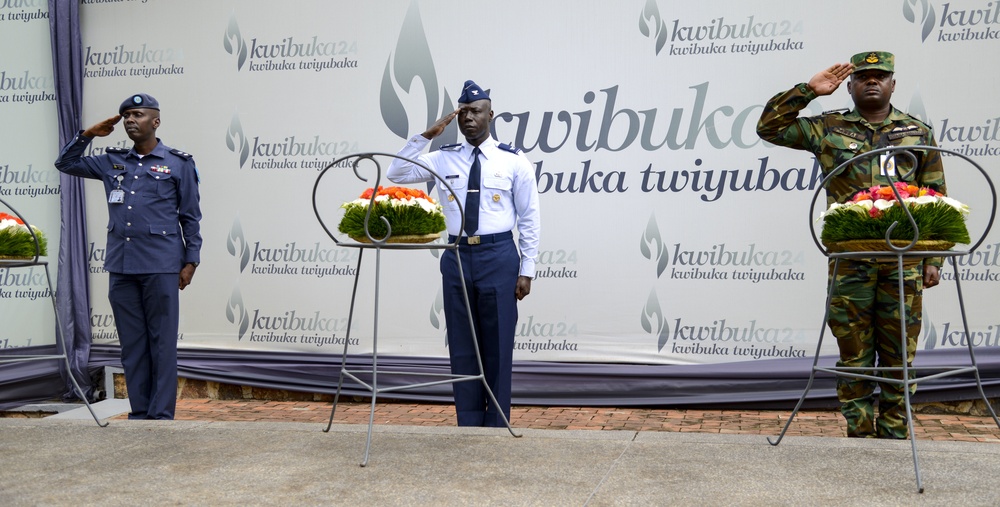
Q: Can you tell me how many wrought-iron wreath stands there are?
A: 3